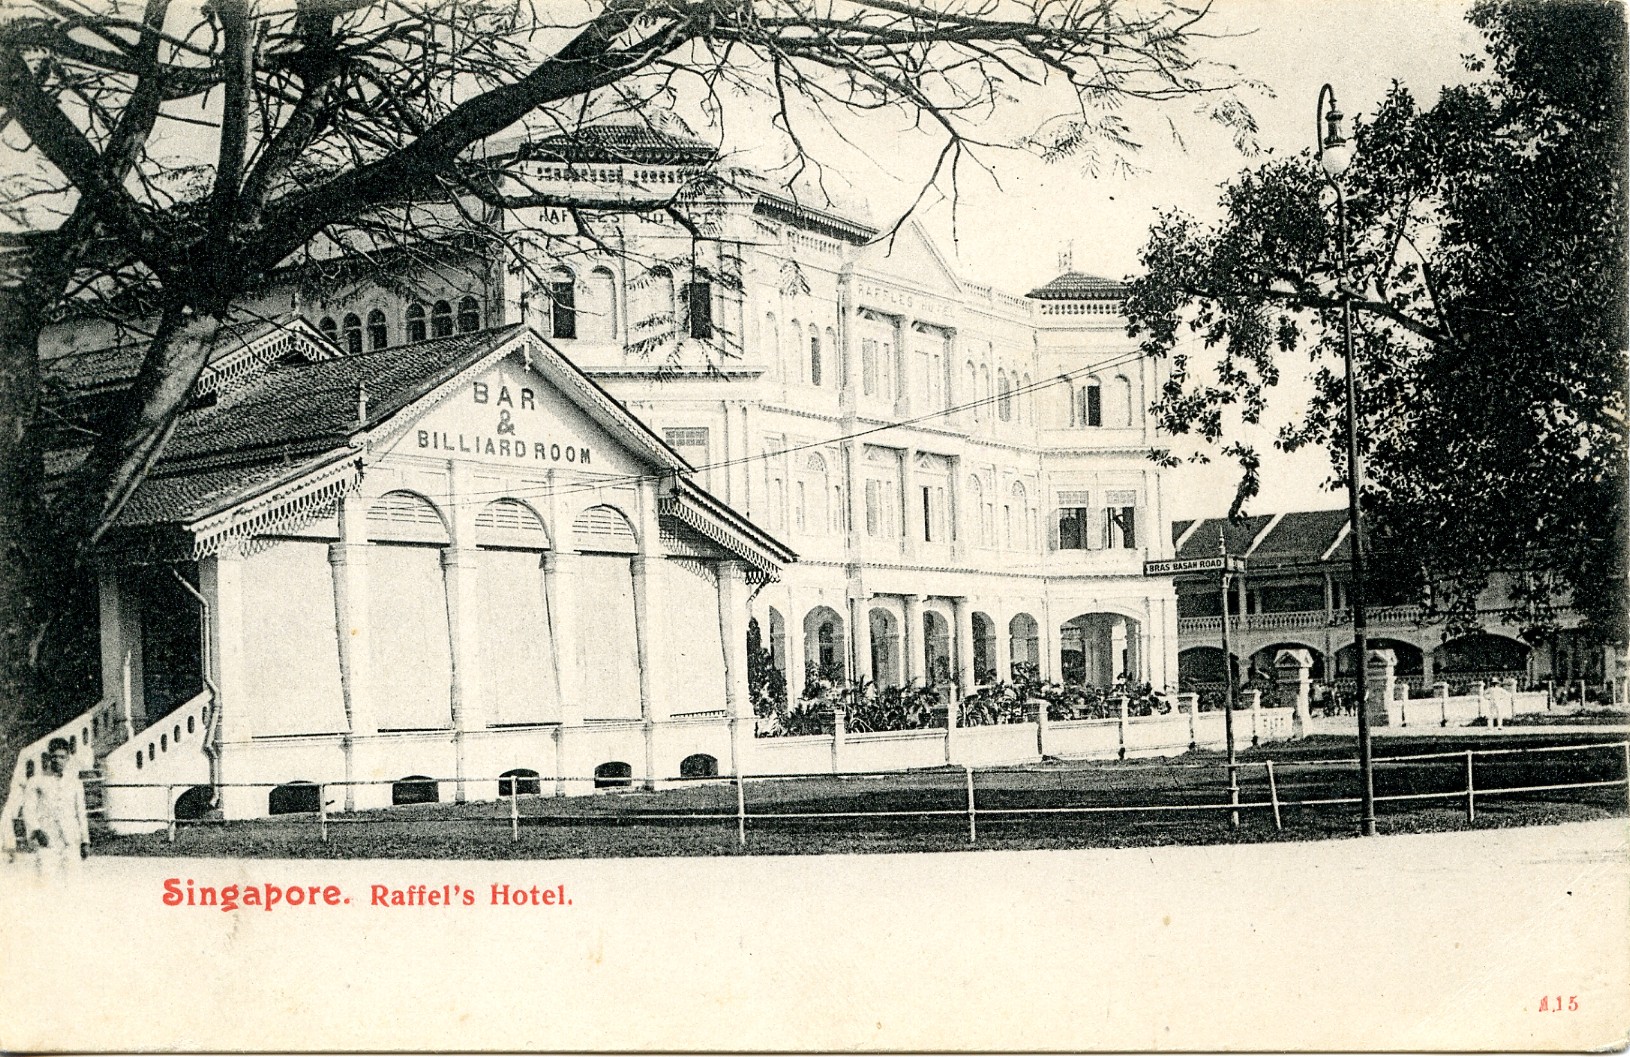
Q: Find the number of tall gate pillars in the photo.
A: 2